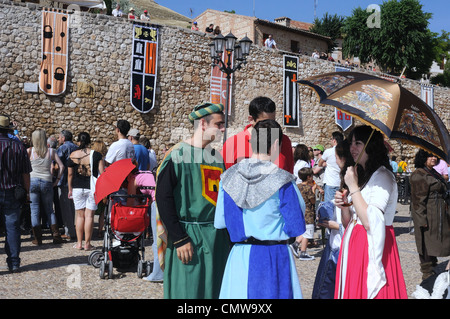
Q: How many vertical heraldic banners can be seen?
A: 6